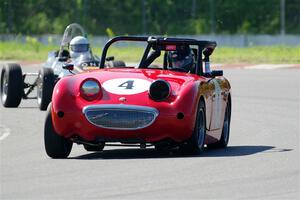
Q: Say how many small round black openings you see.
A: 2